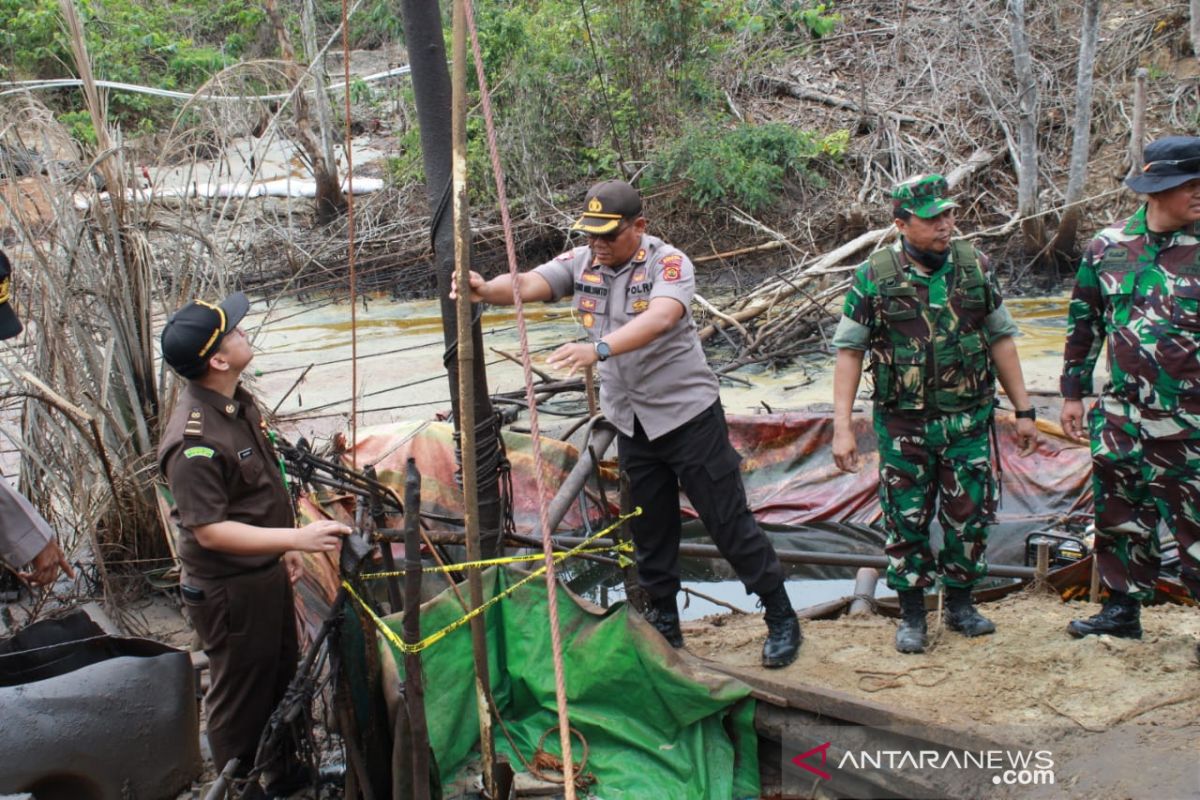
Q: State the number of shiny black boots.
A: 5